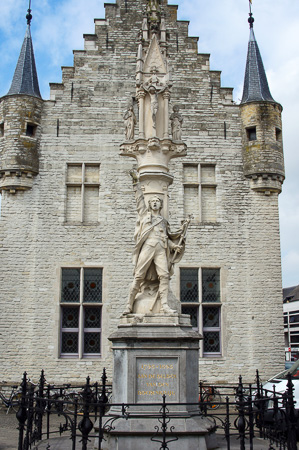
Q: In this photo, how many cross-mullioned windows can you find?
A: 4